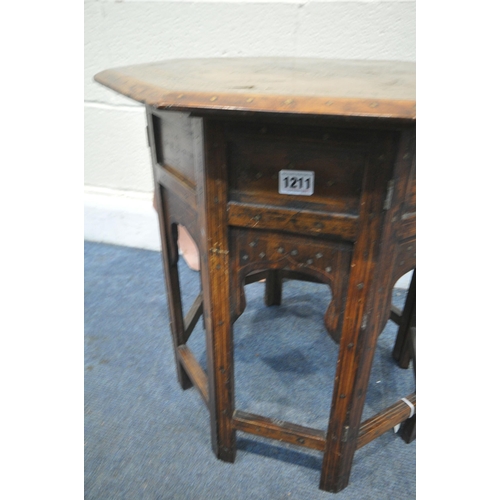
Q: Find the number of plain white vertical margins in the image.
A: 2